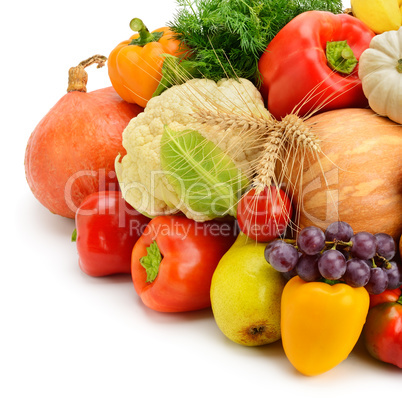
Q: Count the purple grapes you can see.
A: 12